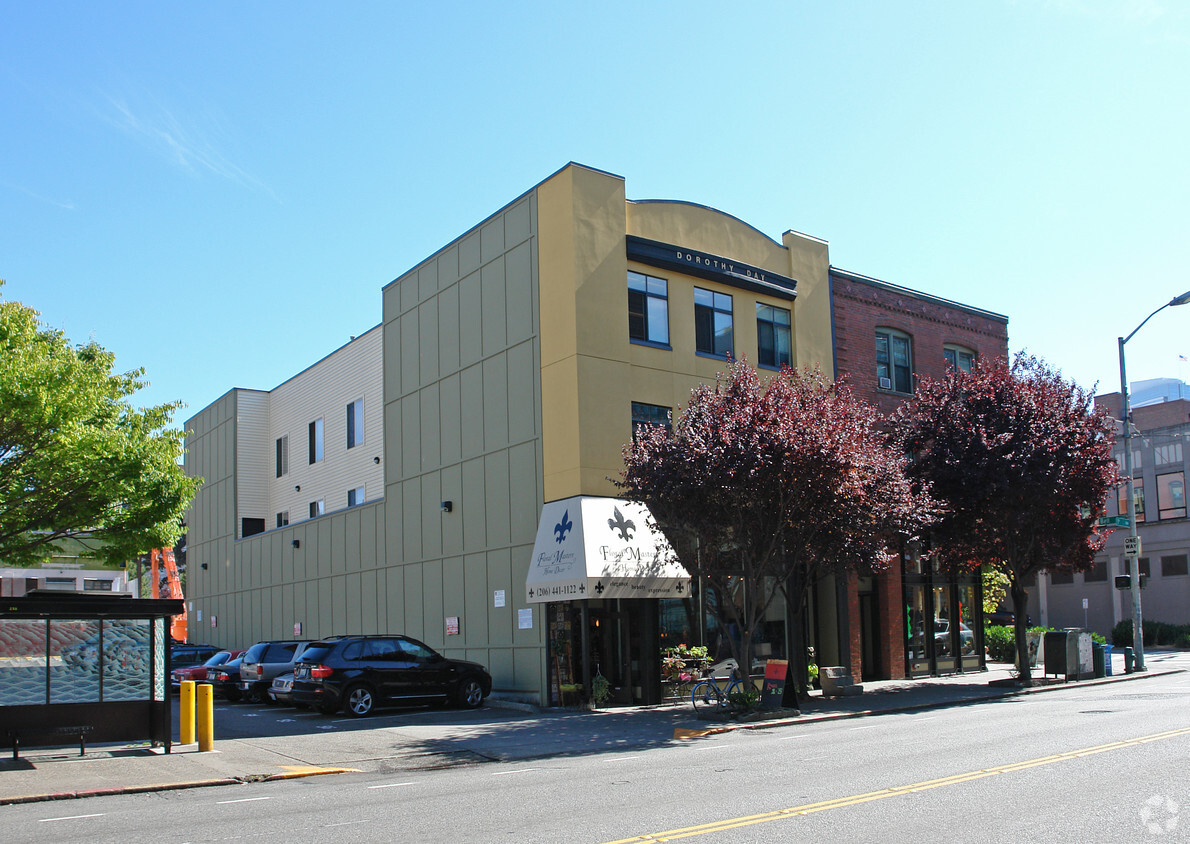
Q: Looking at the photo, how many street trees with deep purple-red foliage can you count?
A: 2